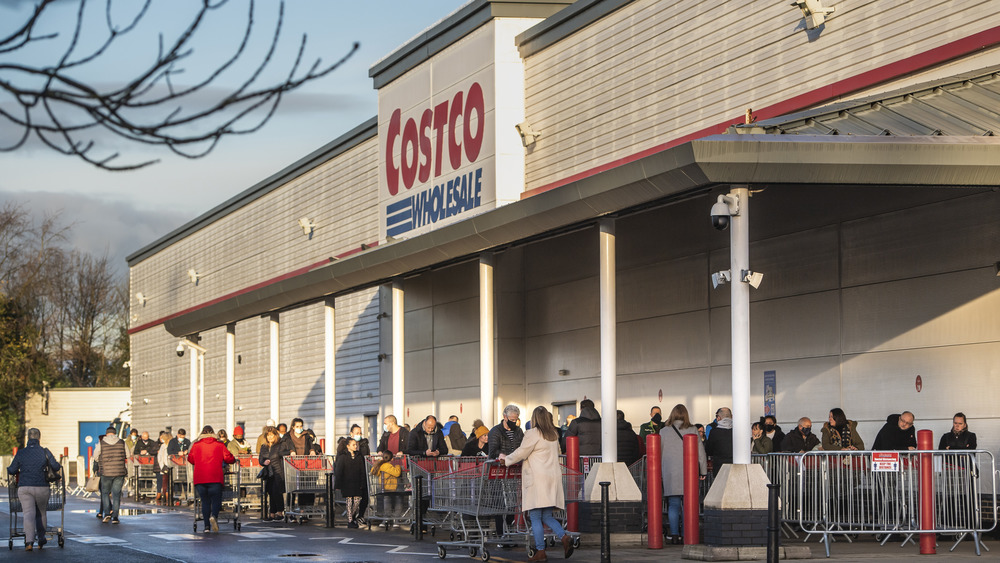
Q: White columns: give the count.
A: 8